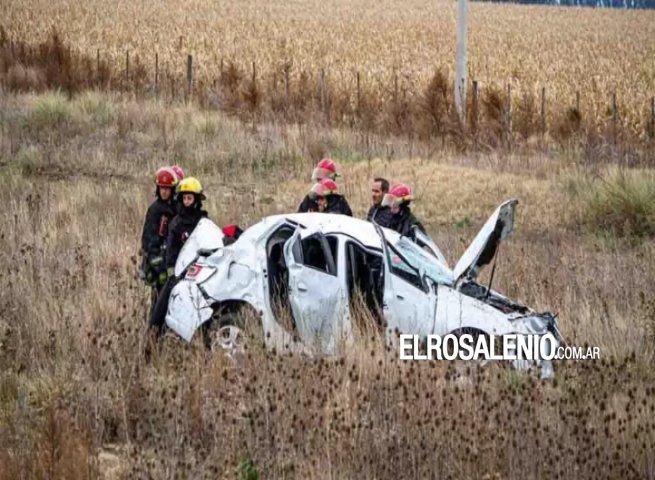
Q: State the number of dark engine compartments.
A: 1